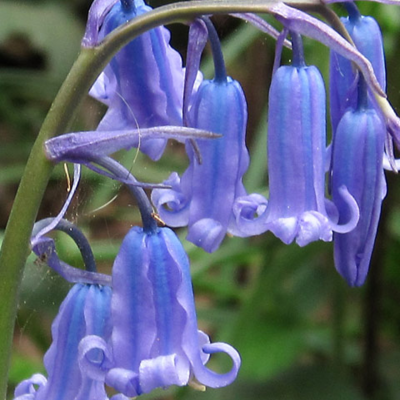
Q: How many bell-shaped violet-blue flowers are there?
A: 7